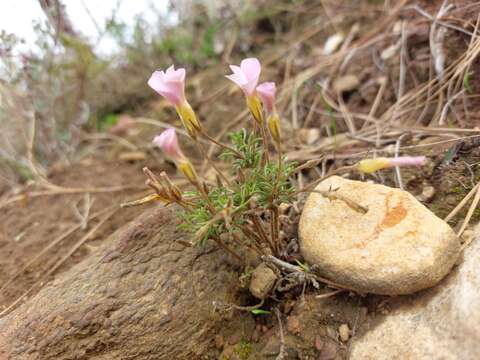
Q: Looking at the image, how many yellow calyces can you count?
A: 5